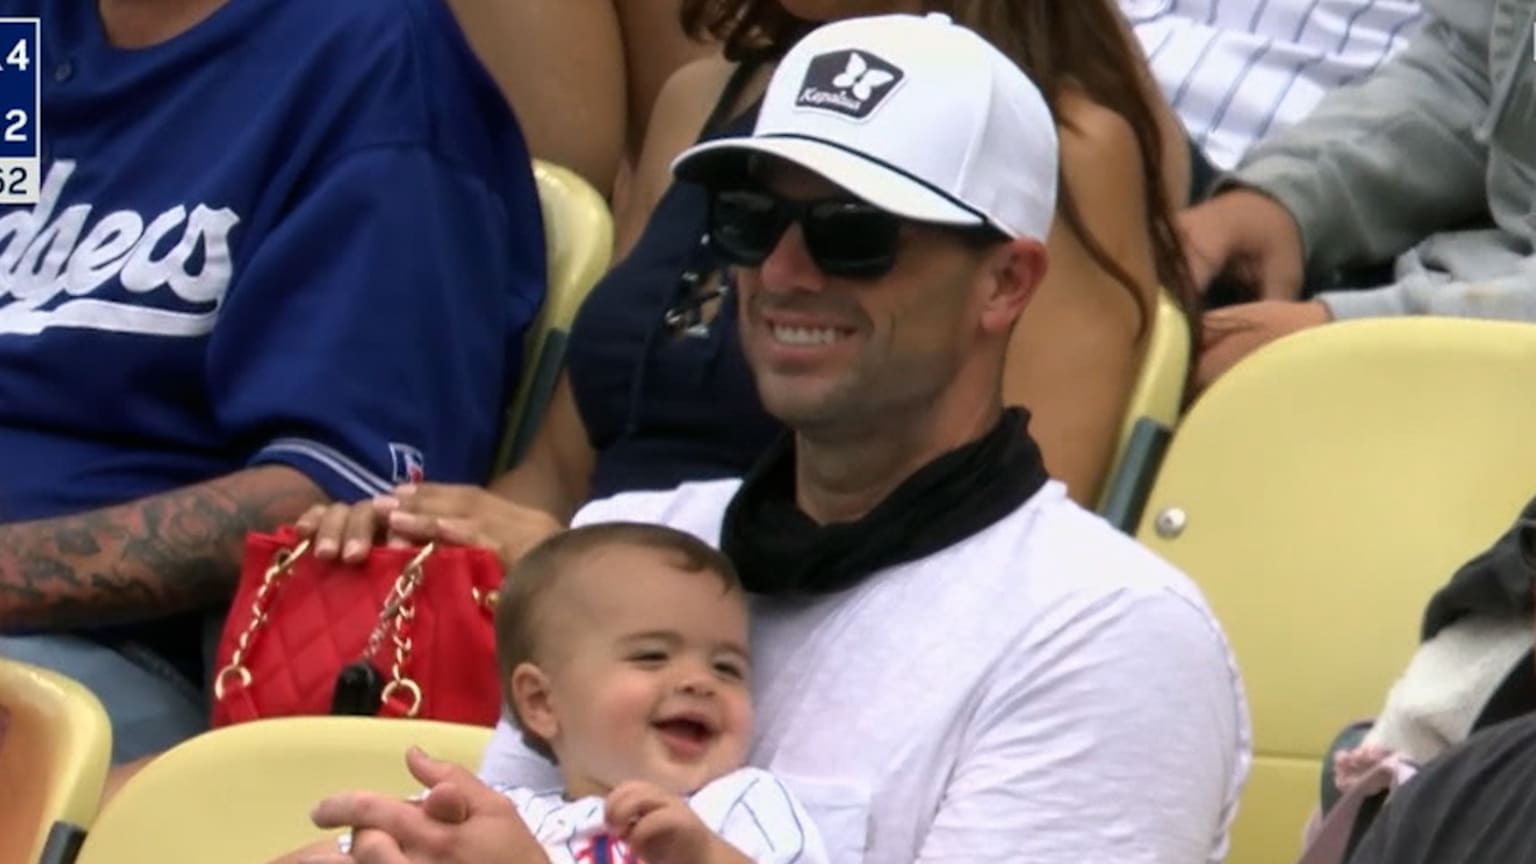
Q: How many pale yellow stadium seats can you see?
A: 5